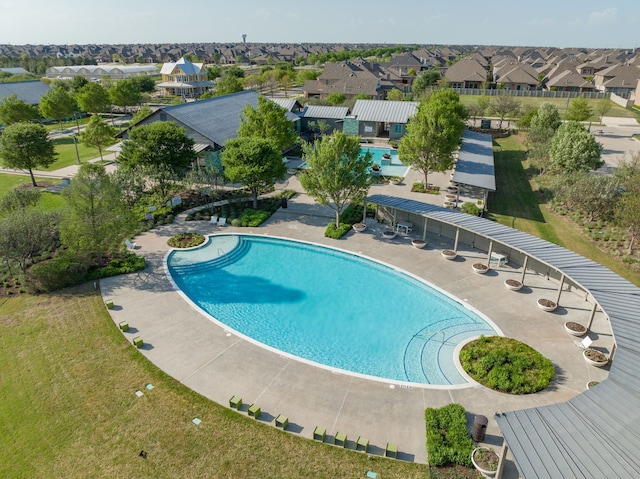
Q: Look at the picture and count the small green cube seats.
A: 10